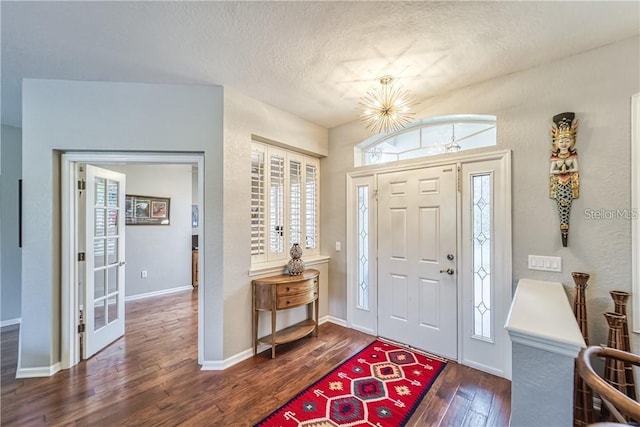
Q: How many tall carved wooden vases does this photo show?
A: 3